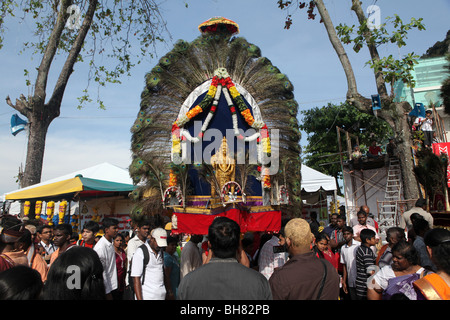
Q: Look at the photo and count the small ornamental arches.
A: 3